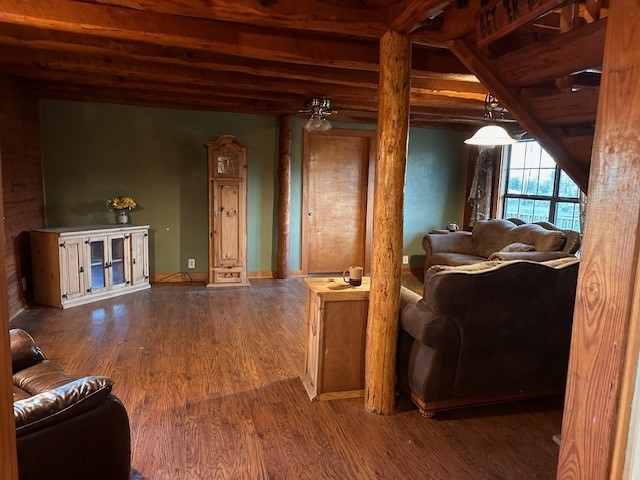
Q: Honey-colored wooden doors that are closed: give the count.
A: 1